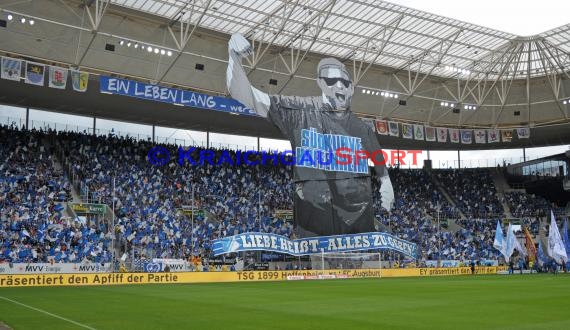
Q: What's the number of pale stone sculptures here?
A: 0